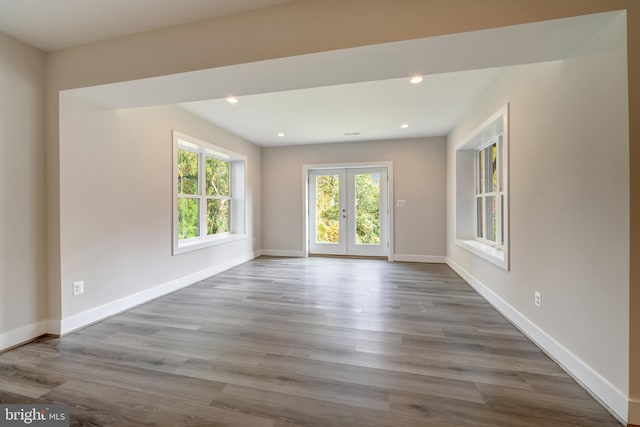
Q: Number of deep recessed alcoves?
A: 2